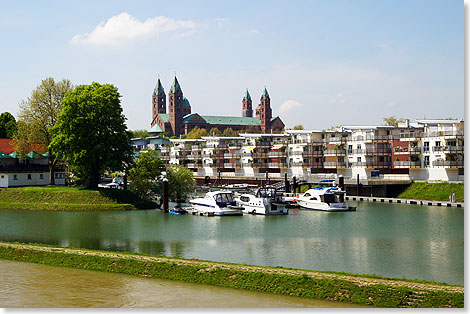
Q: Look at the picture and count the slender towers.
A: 4